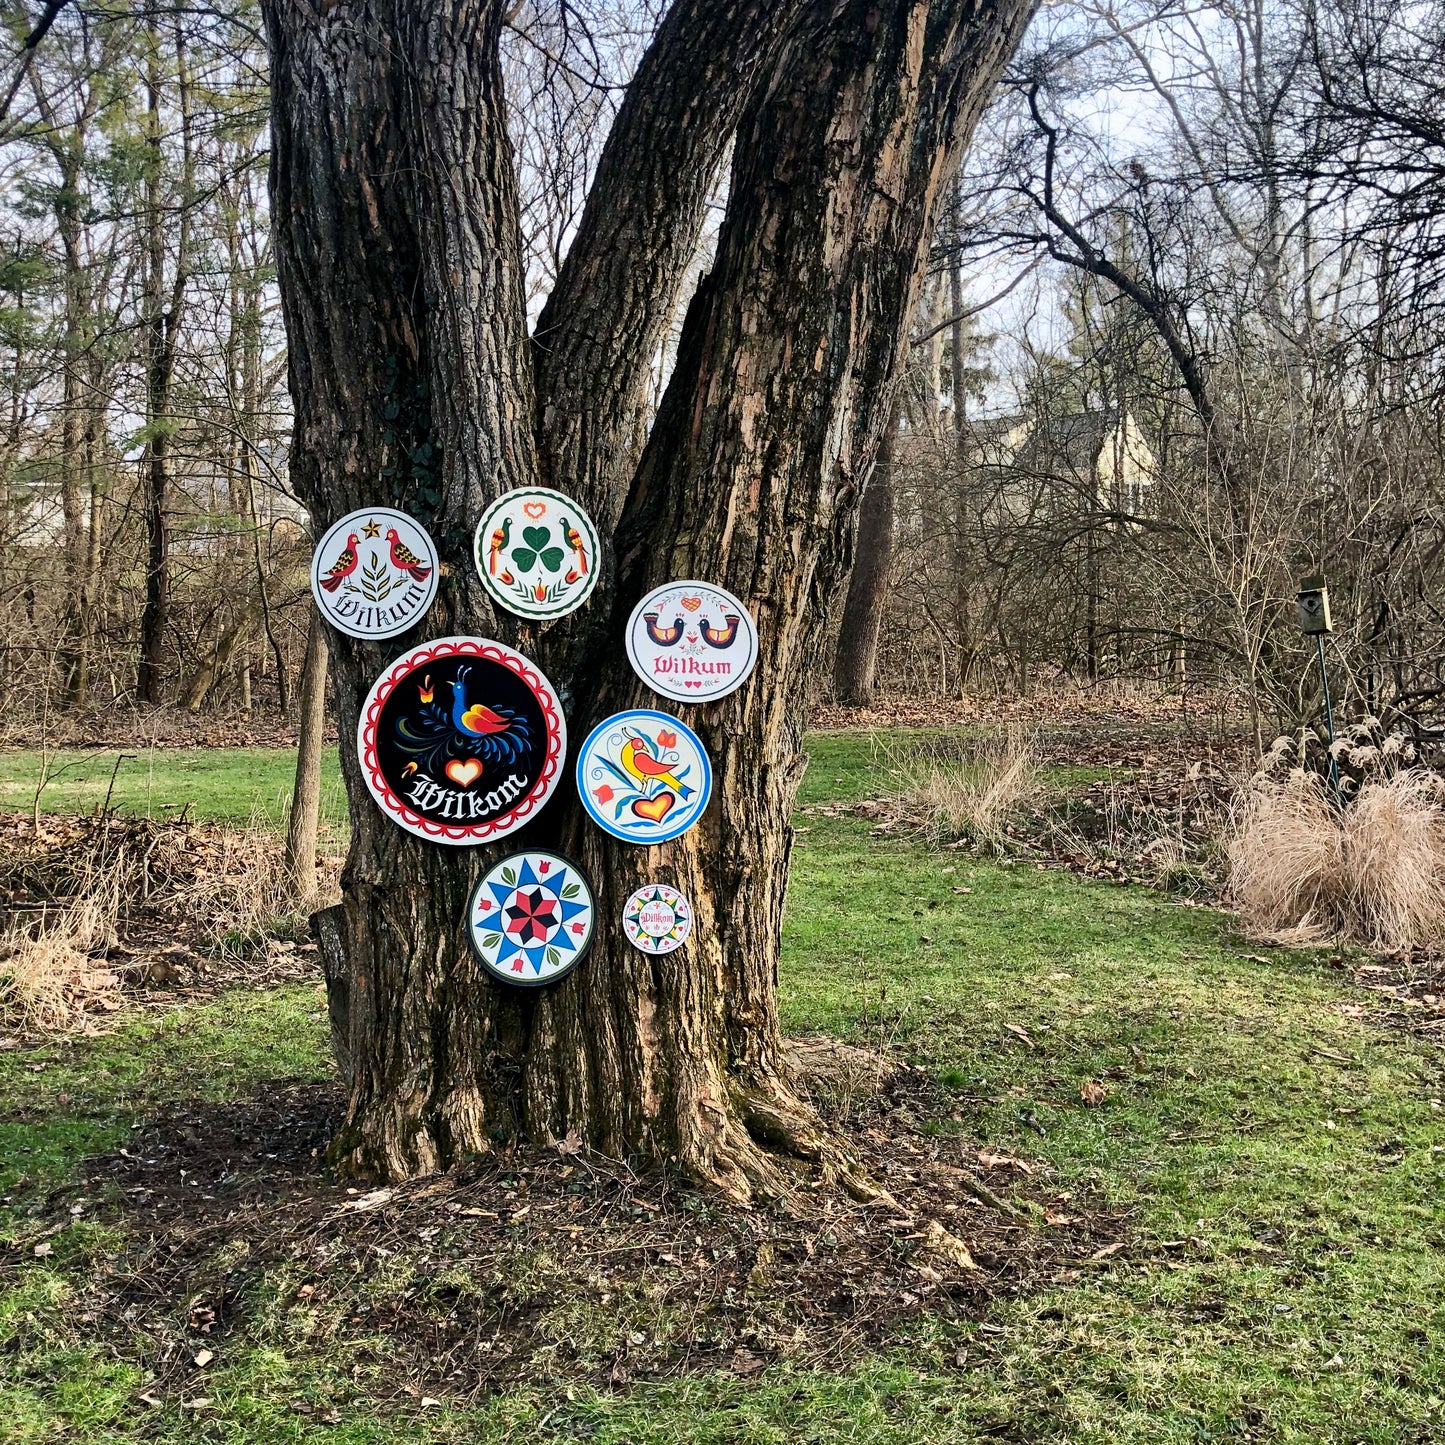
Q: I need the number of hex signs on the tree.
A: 7